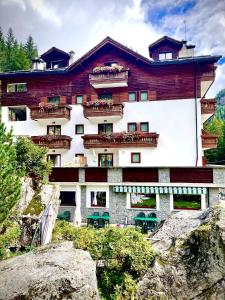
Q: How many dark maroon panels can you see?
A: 4